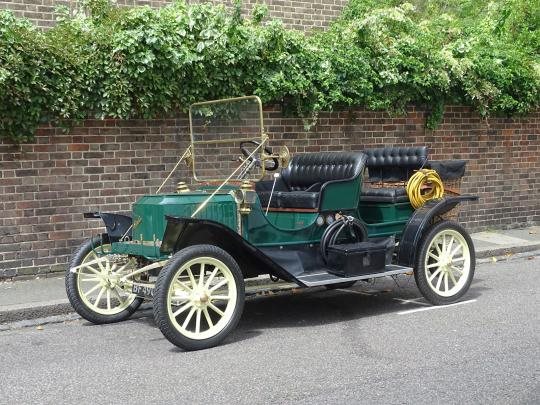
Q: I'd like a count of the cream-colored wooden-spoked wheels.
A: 3